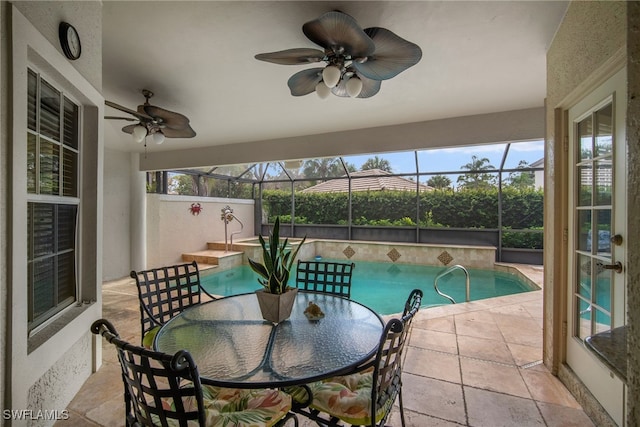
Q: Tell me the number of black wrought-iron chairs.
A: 4